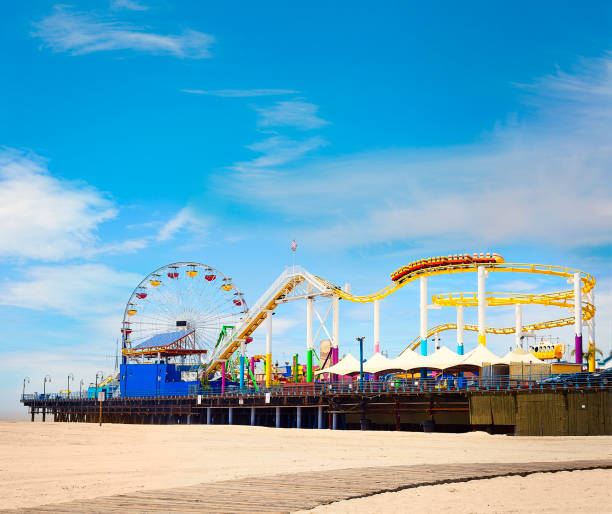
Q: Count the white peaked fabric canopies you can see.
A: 6